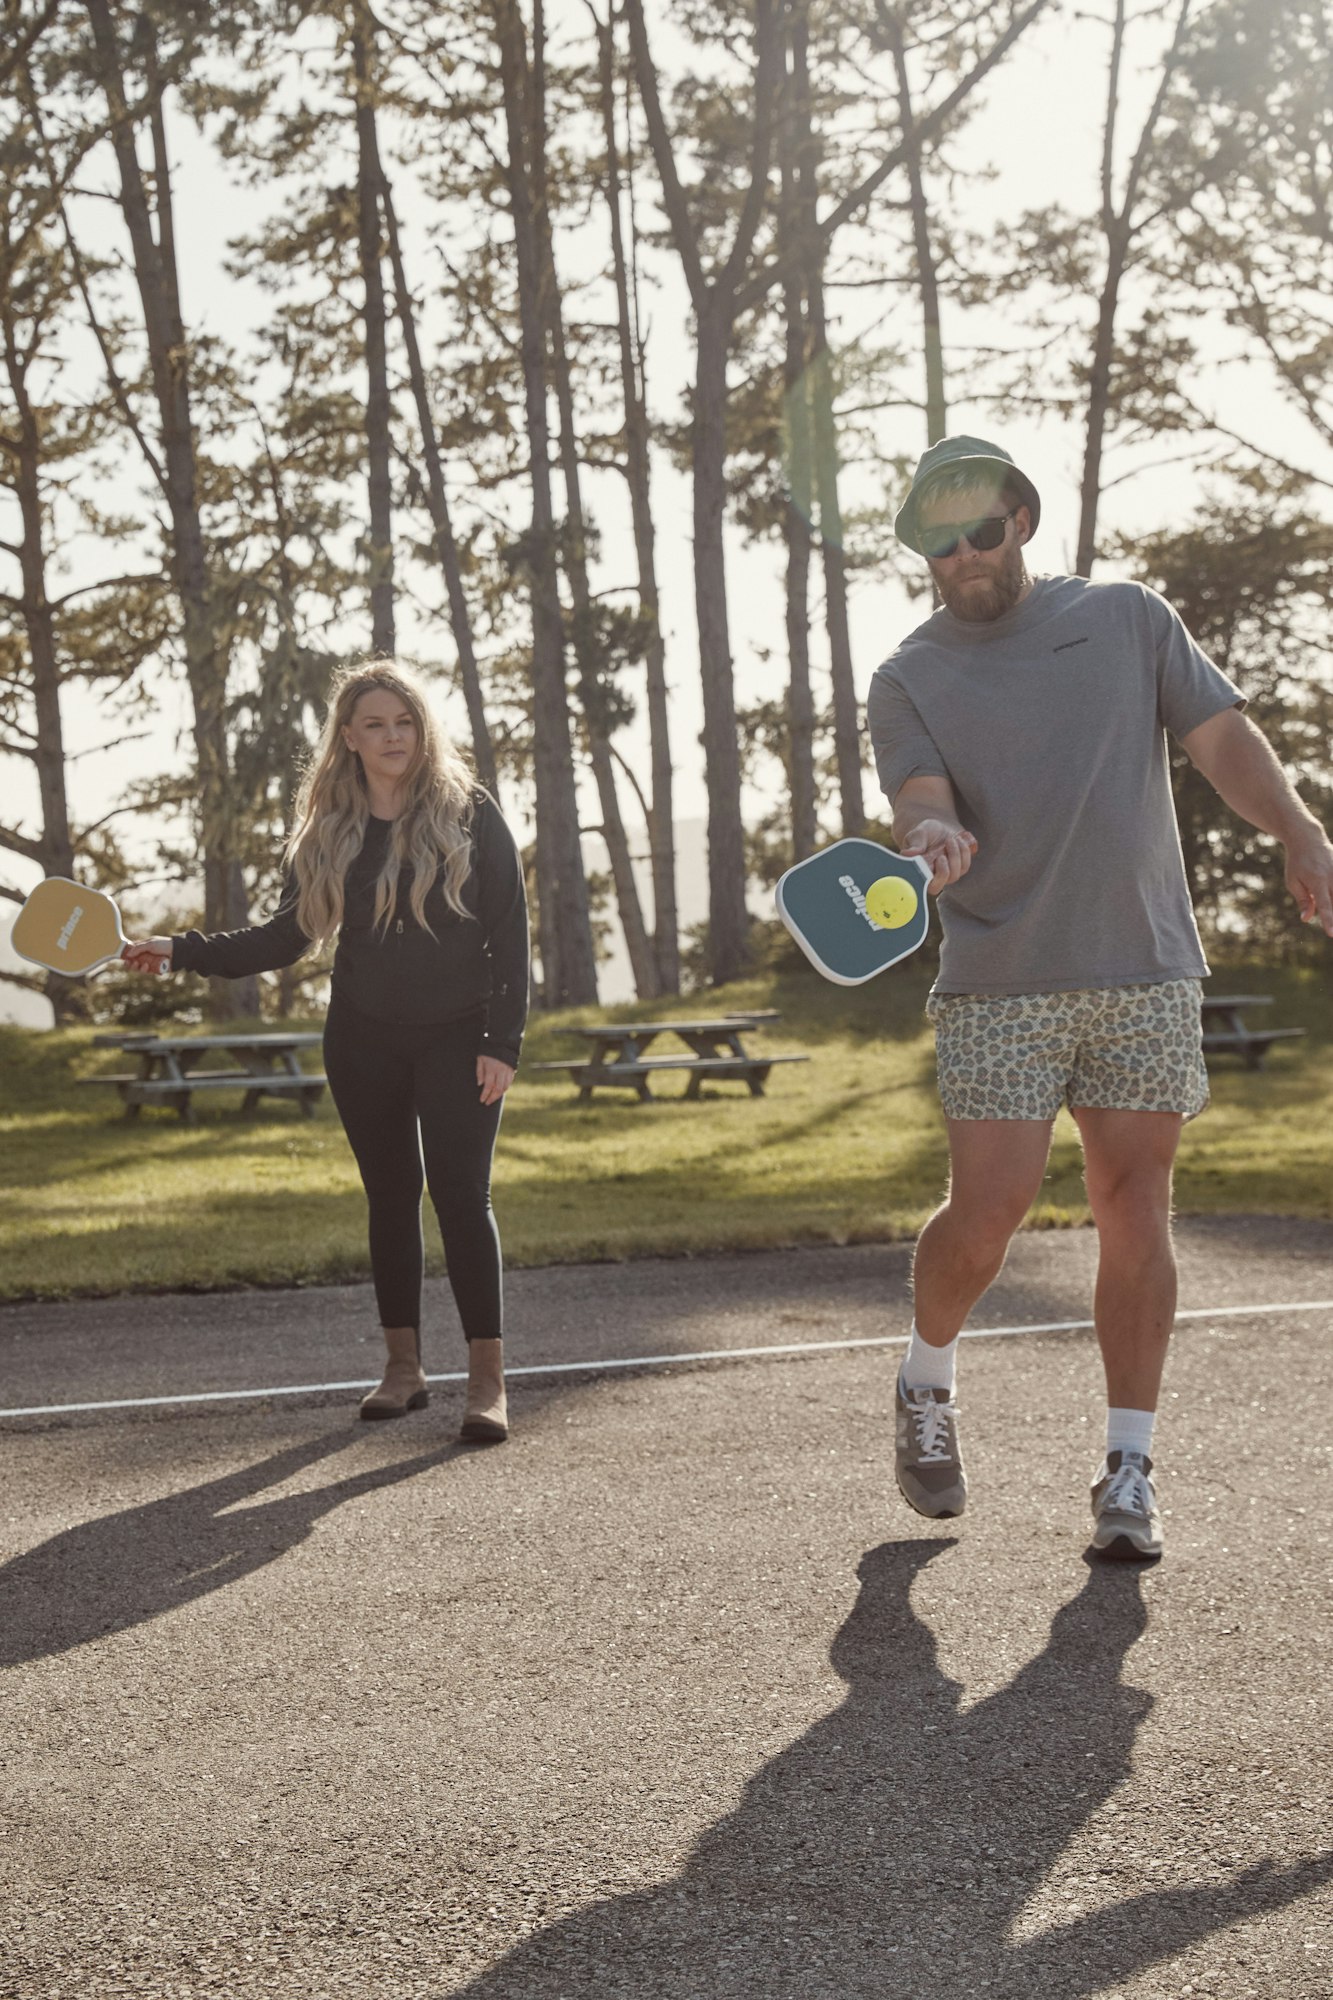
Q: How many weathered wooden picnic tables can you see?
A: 3